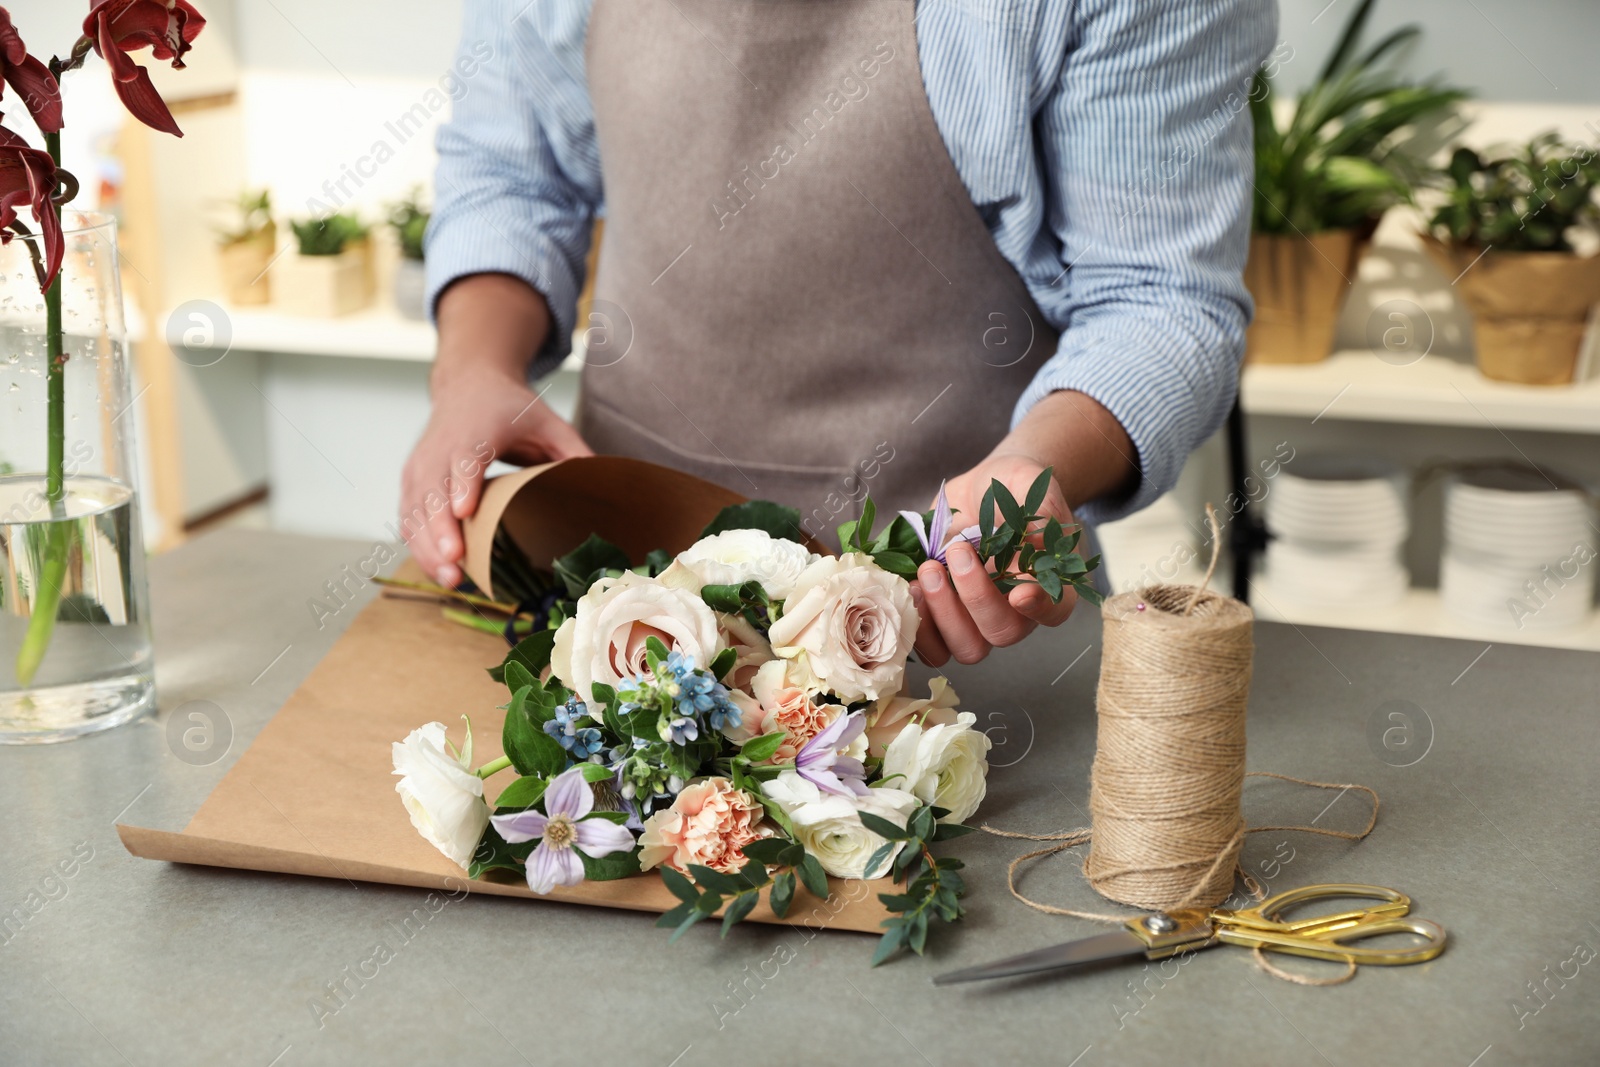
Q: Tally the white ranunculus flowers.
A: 4